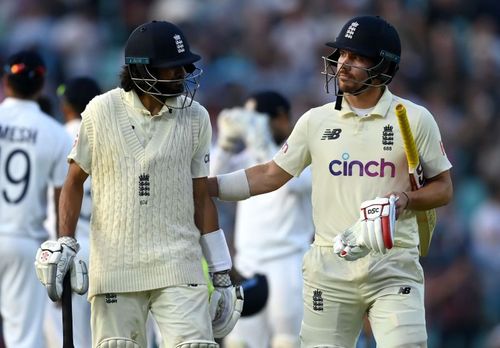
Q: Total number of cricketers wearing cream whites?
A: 2